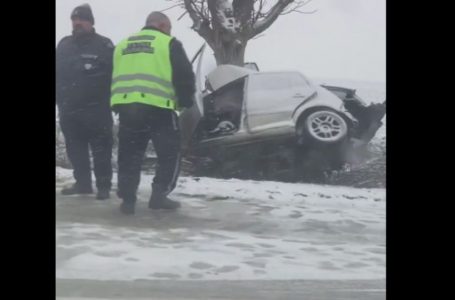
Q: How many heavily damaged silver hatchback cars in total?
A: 1